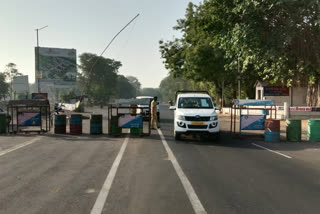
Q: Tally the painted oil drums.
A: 9